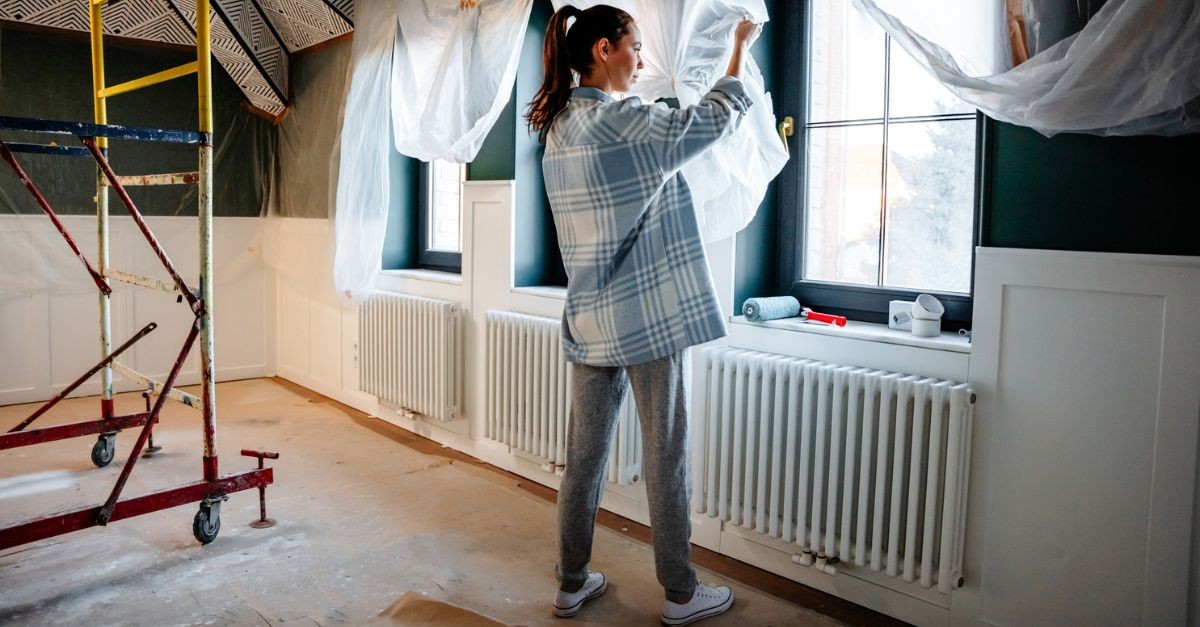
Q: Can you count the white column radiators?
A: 3